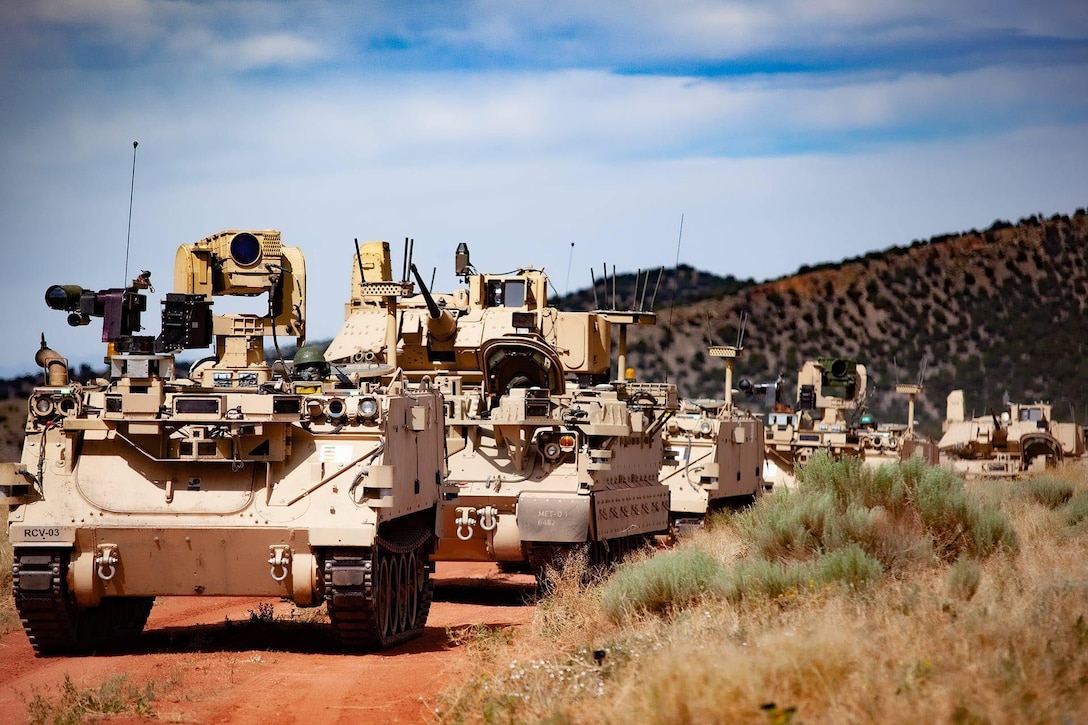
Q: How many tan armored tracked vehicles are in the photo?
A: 5